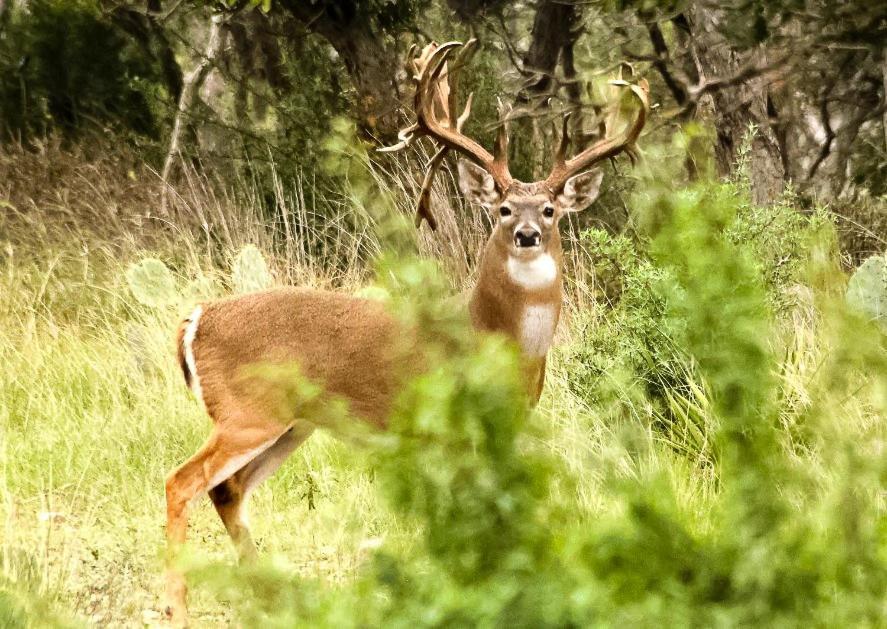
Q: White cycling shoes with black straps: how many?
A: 0